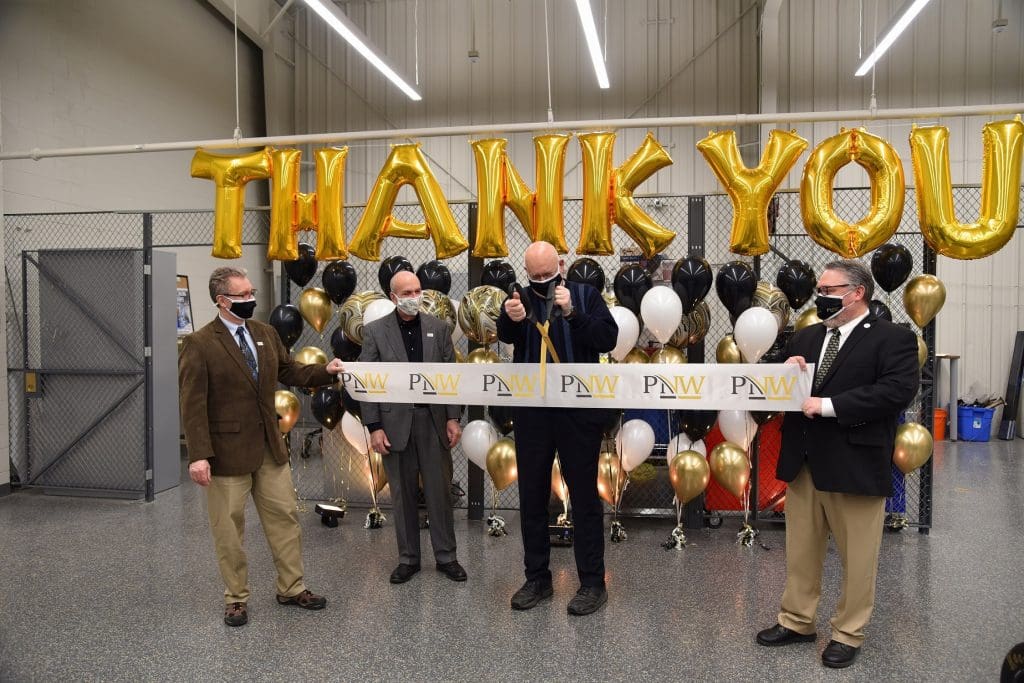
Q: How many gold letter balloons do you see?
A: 8